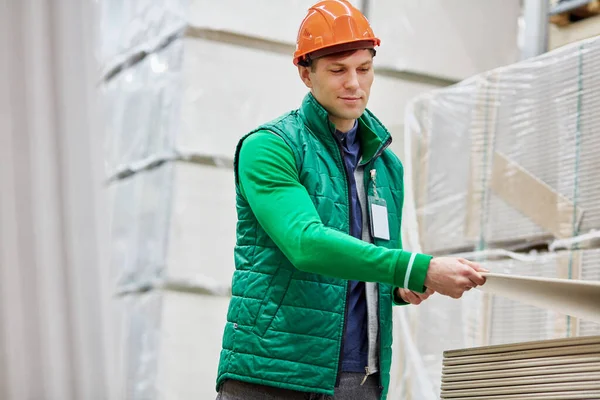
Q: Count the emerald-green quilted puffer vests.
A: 1